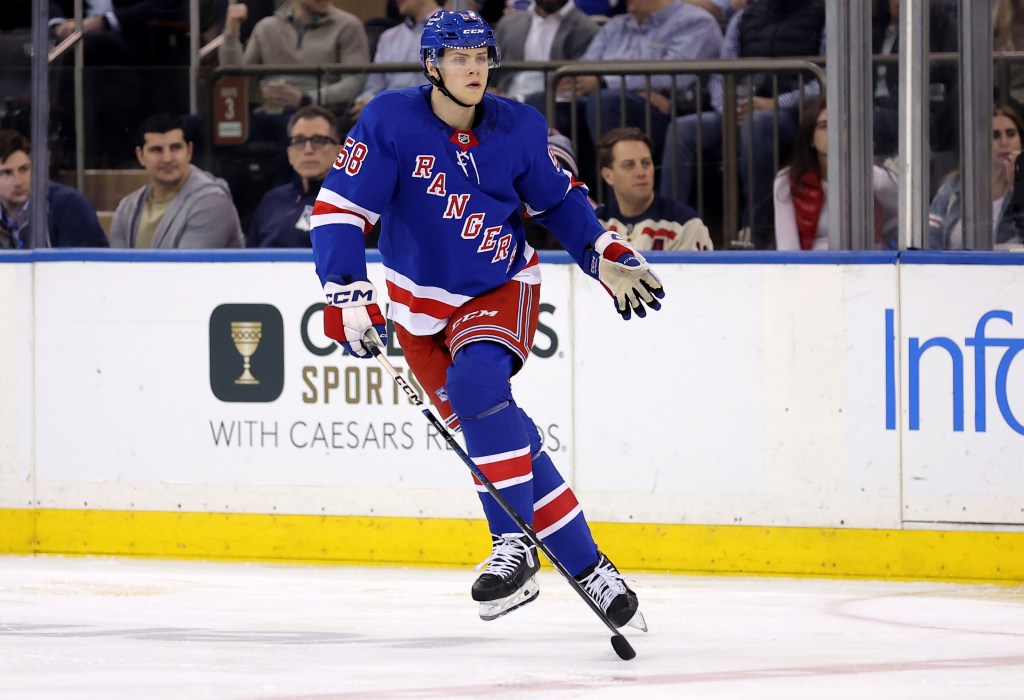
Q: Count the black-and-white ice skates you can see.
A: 2